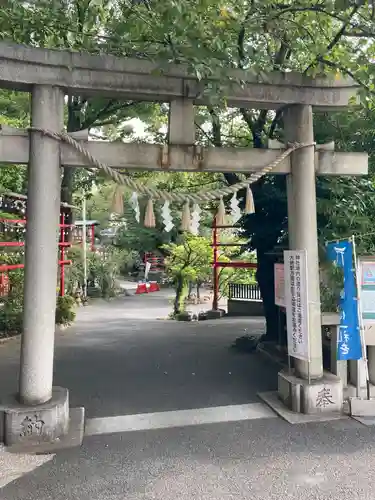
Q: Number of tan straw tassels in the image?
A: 5